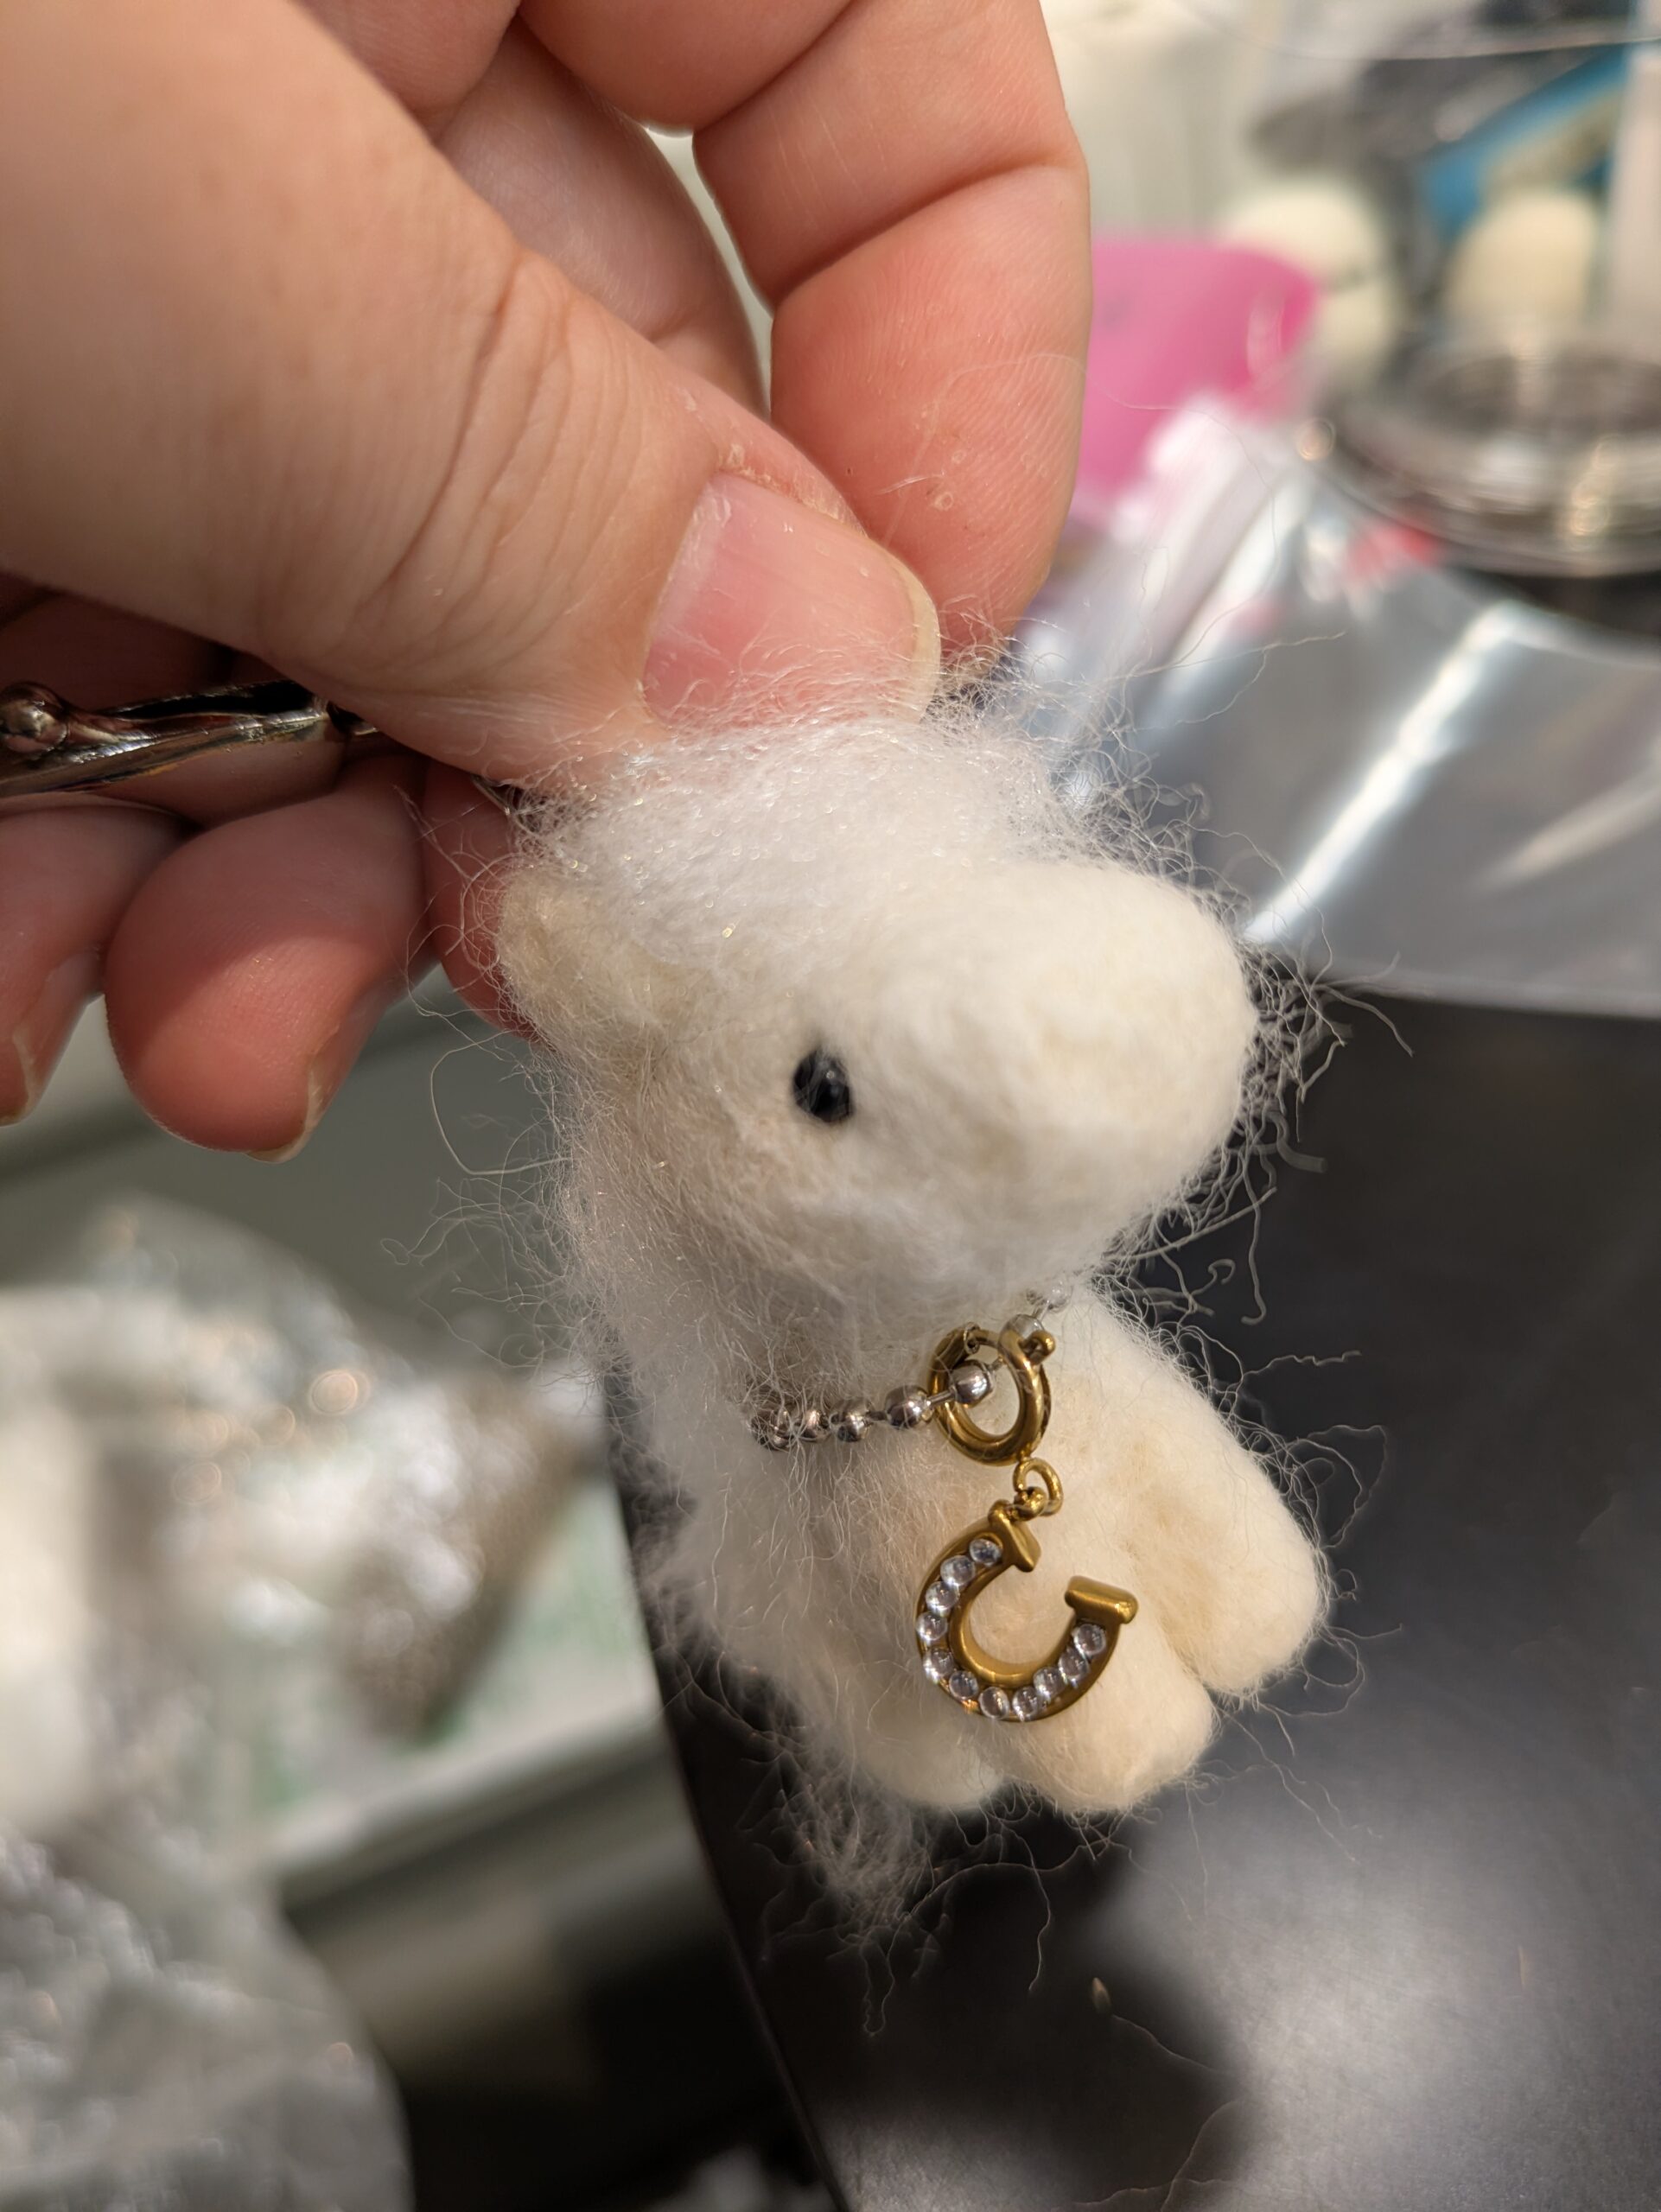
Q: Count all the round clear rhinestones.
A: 11